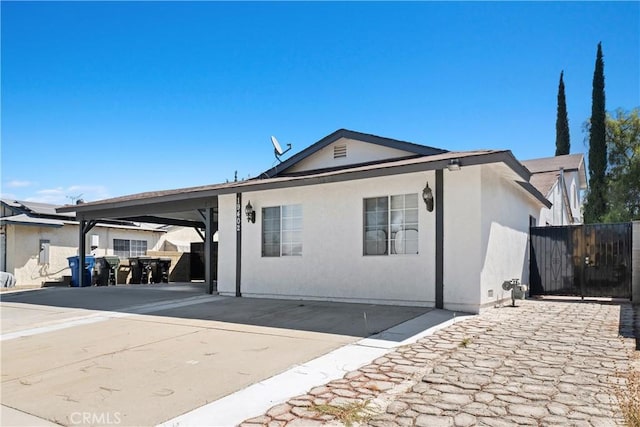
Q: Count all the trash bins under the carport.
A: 4